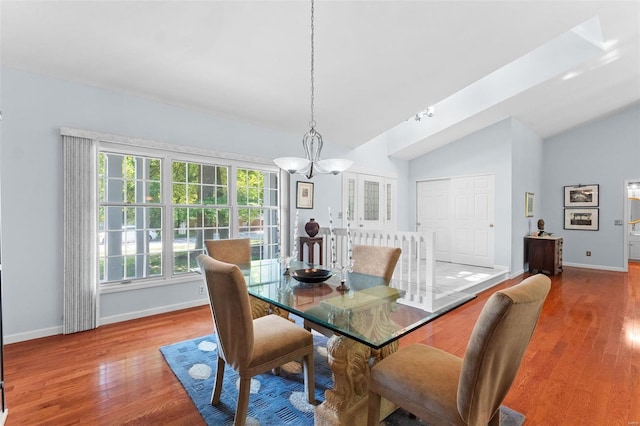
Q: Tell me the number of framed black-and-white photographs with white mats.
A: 2